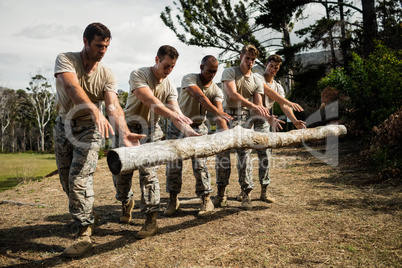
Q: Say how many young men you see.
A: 5